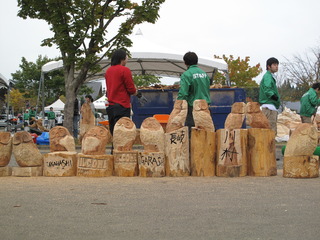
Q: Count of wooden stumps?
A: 11